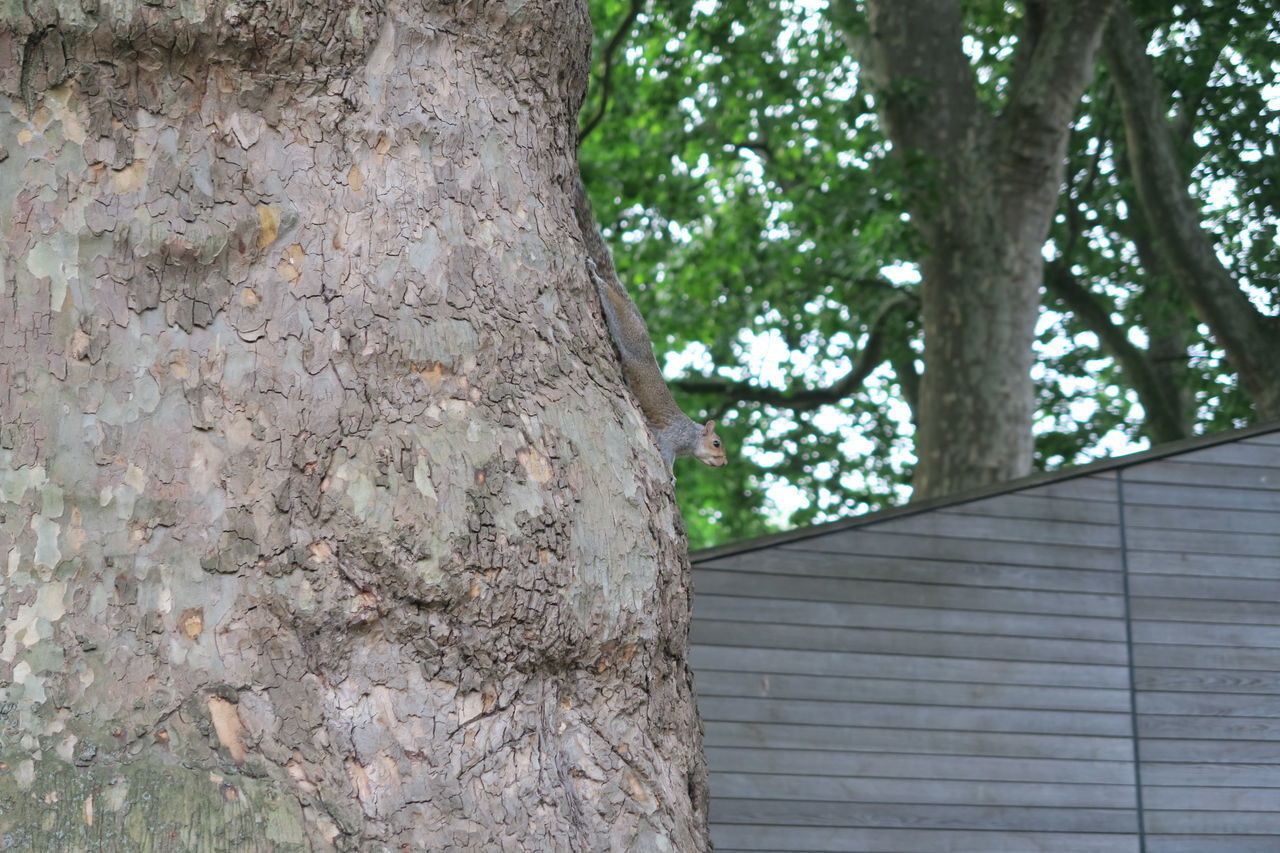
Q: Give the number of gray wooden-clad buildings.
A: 1